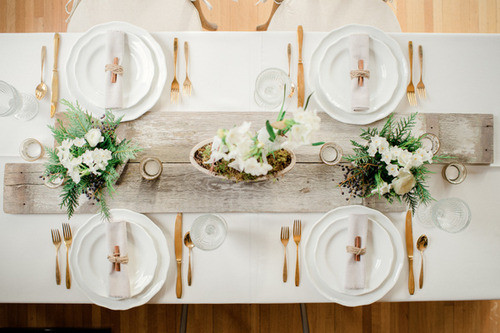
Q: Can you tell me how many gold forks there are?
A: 8